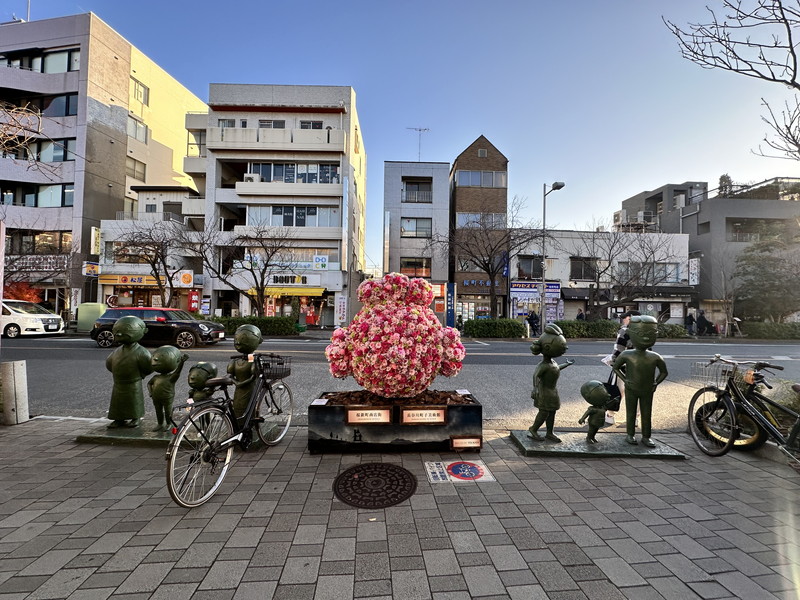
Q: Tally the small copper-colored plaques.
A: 3